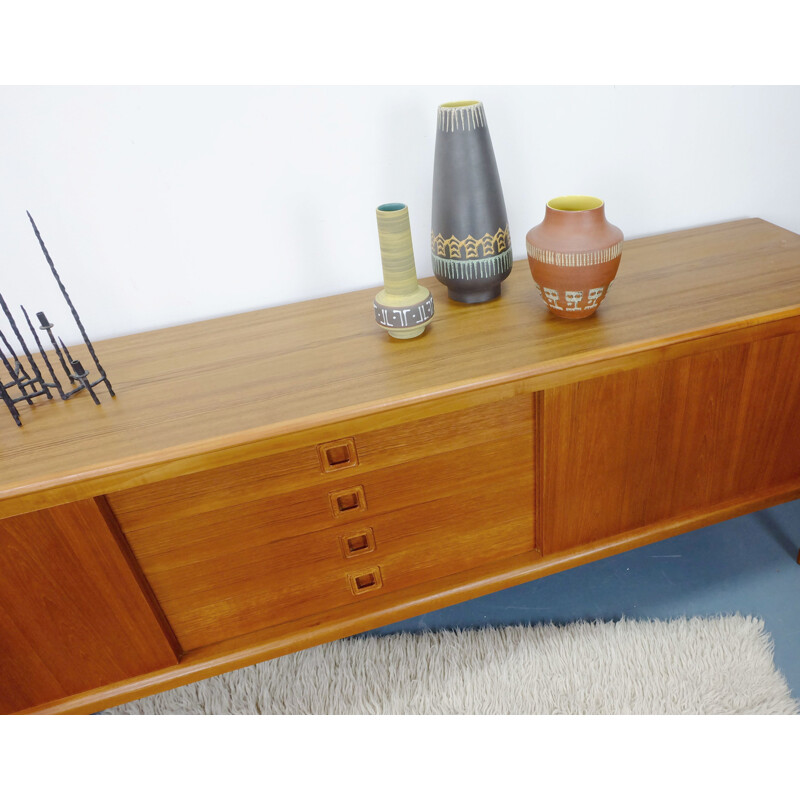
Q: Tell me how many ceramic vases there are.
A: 3